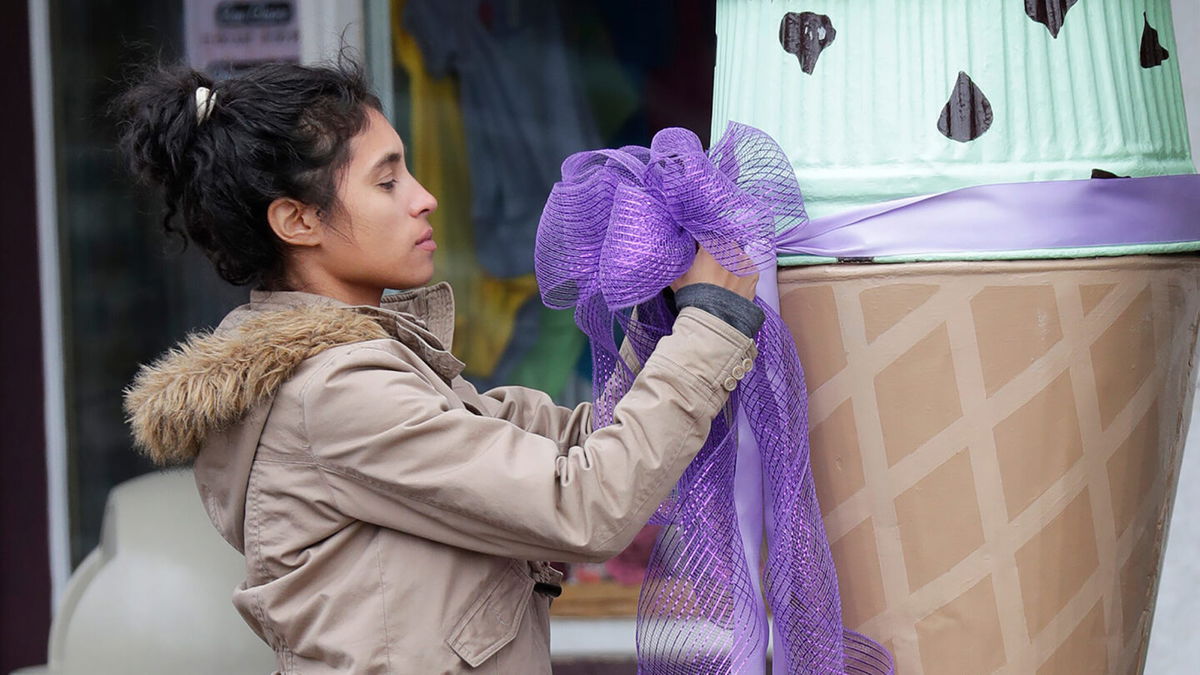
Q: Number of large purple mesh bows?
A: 1